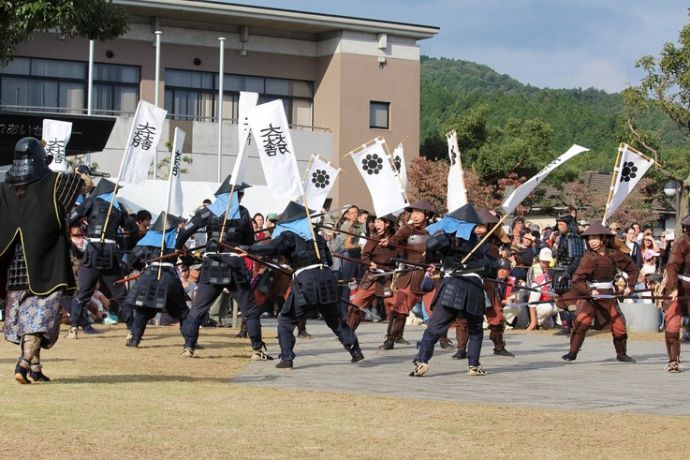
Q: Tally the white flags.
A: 11